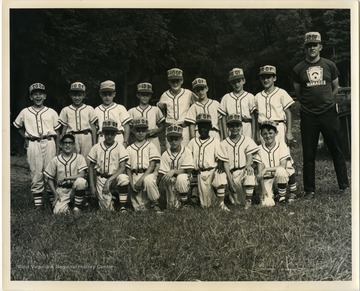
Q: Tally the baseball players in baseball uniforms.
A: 15